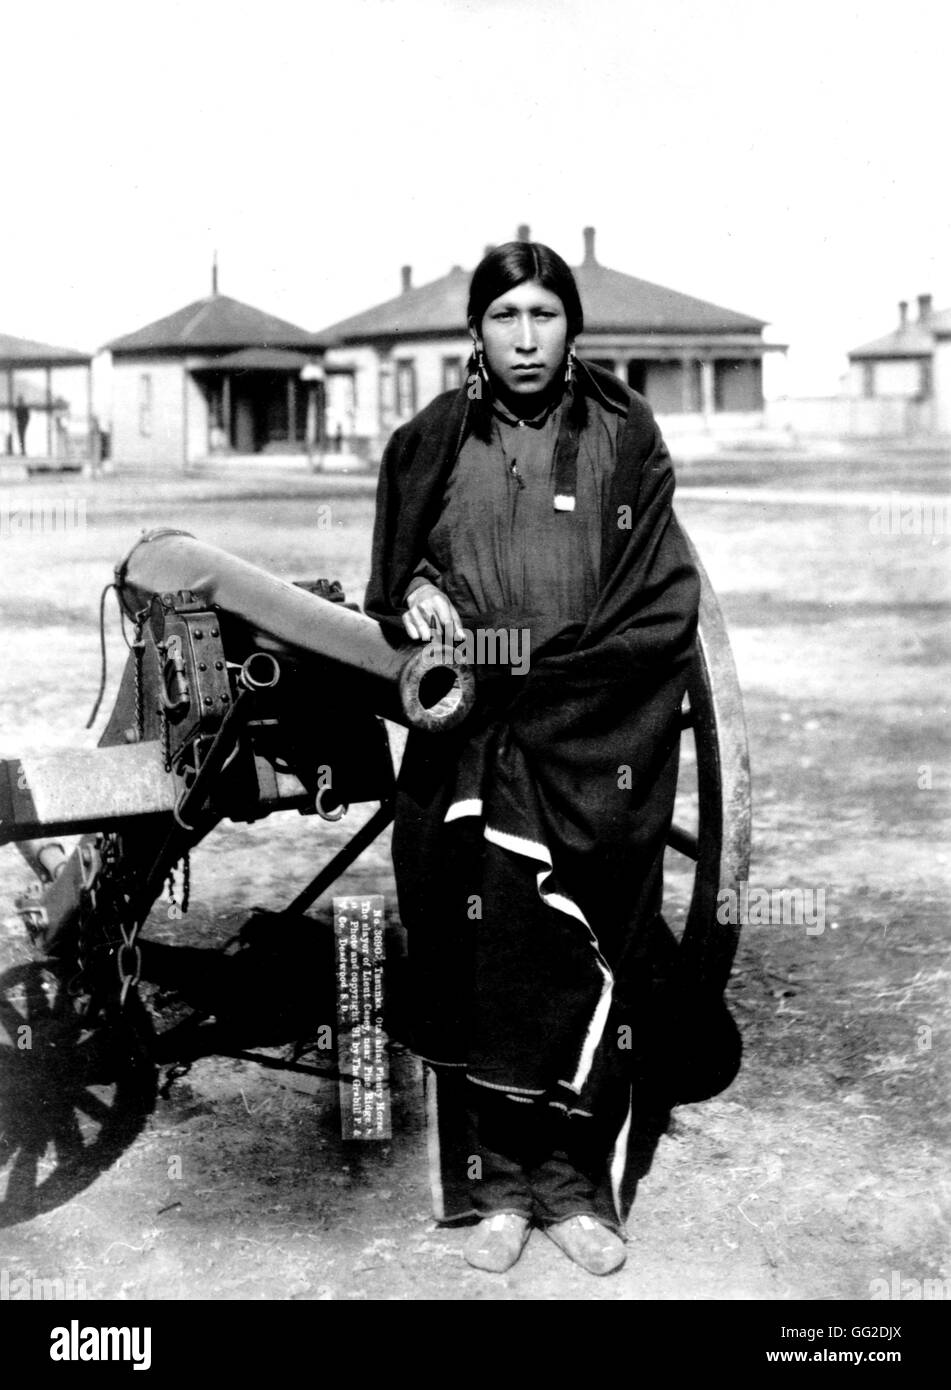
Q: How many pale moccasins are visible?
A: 2